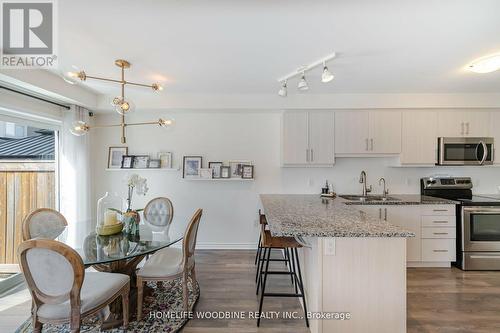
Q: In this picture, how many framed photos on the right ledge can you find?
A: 6